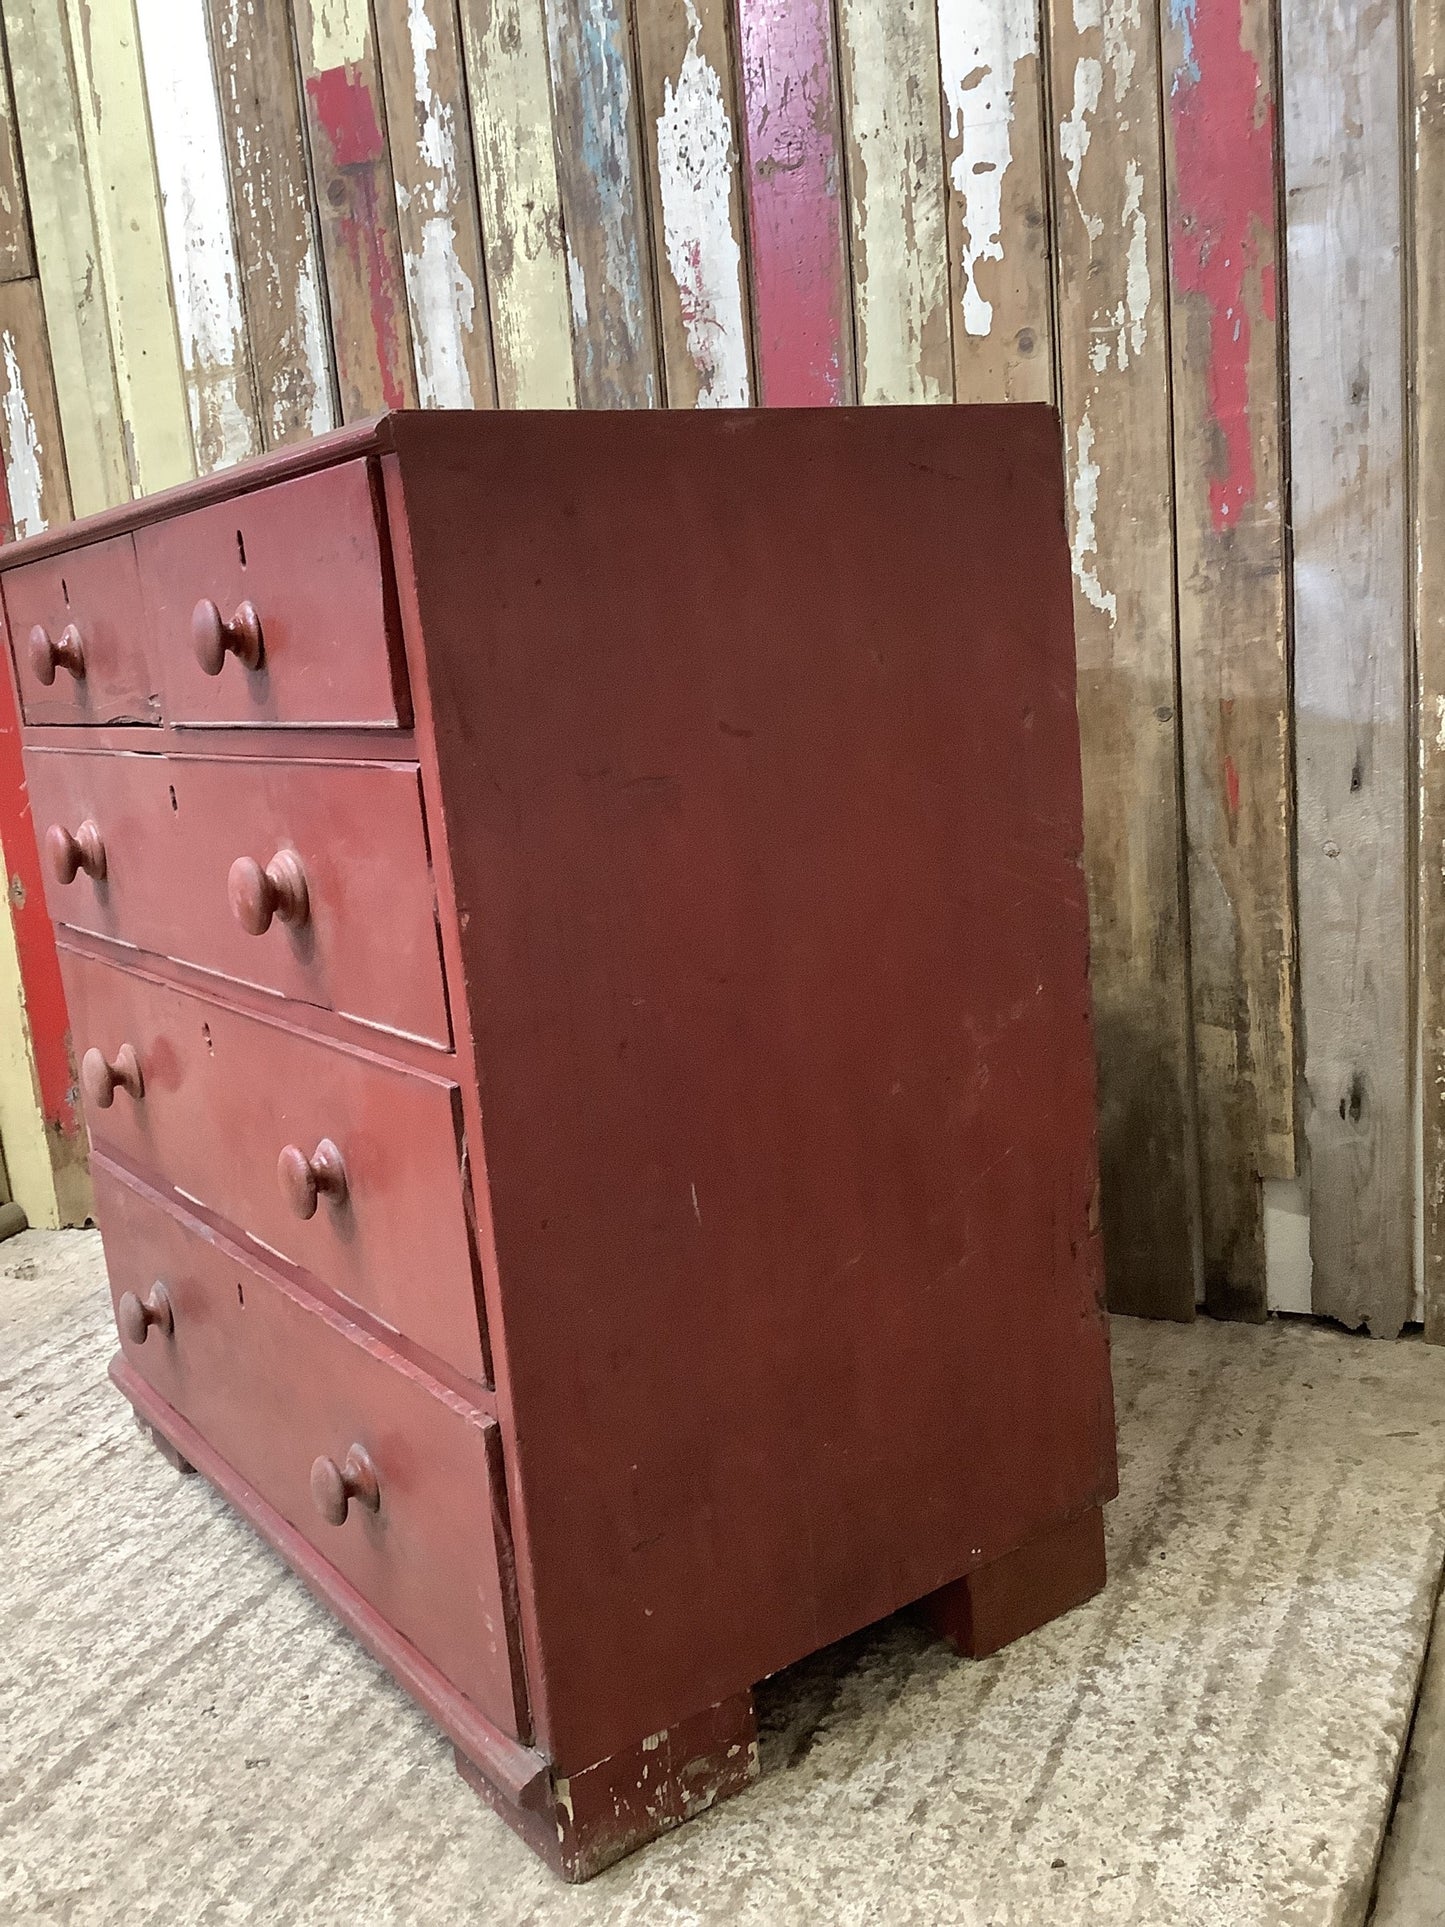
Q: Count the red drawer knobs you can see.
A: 8